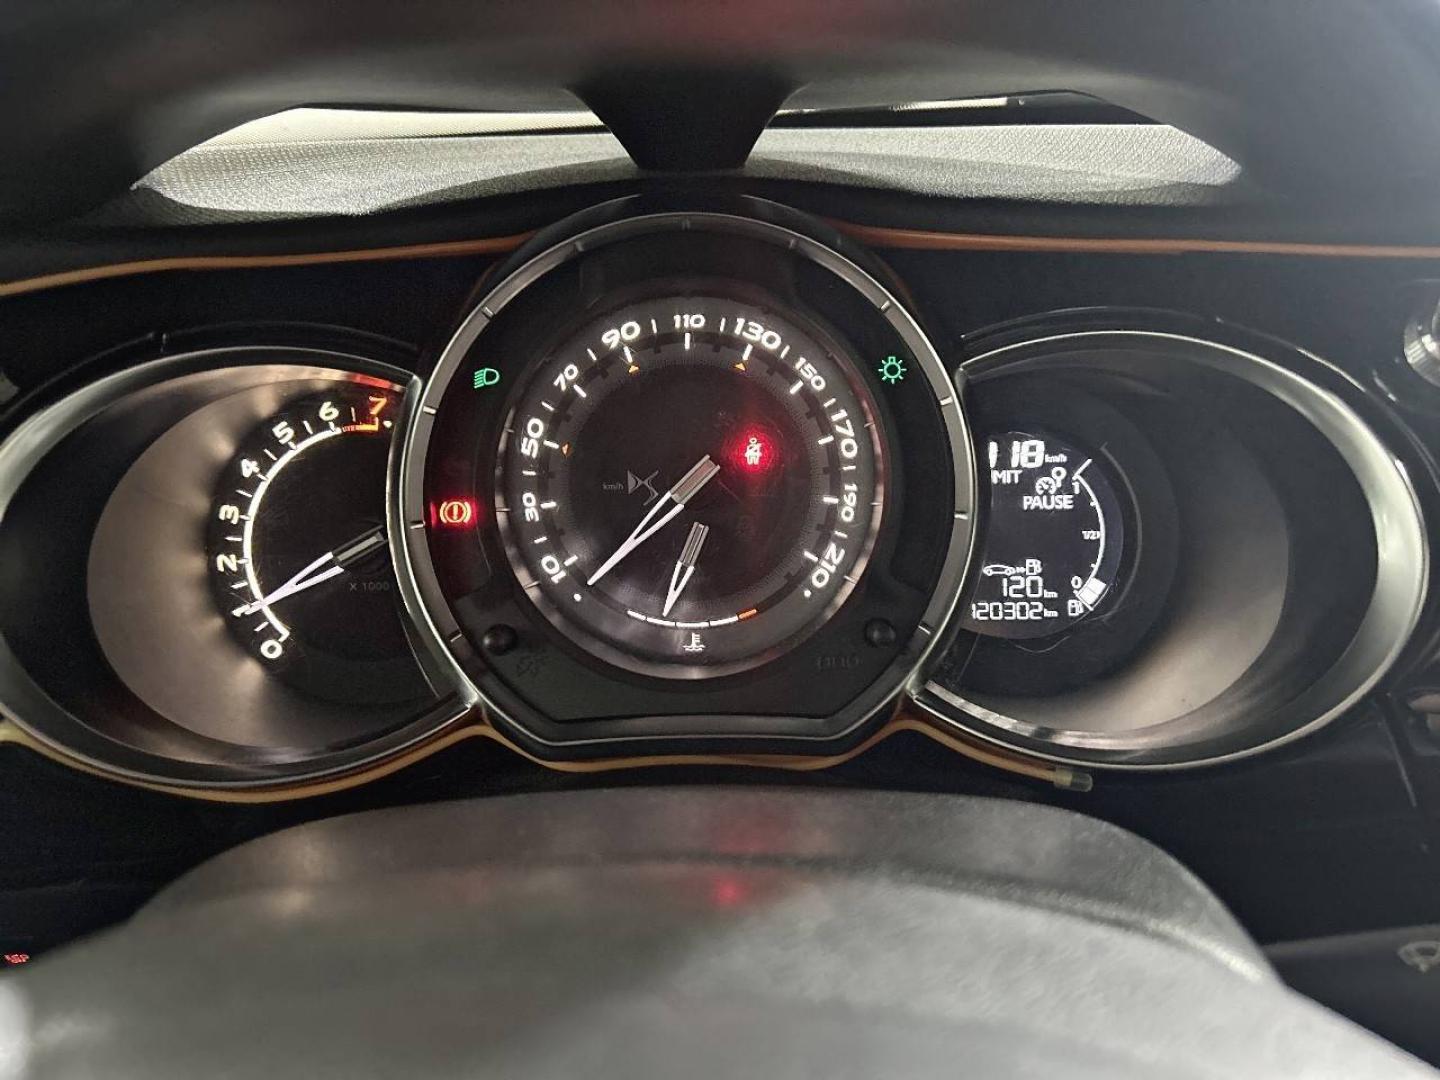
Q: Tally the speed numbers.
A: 11